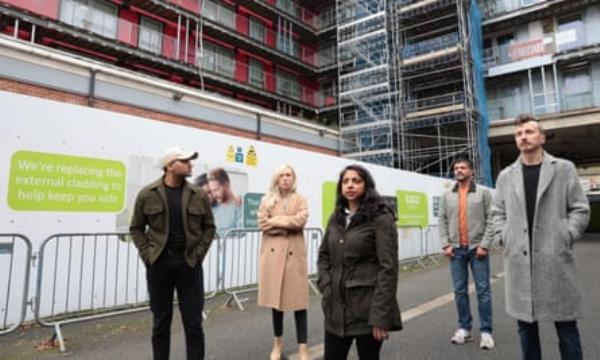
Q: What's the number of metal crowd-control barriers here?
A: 5